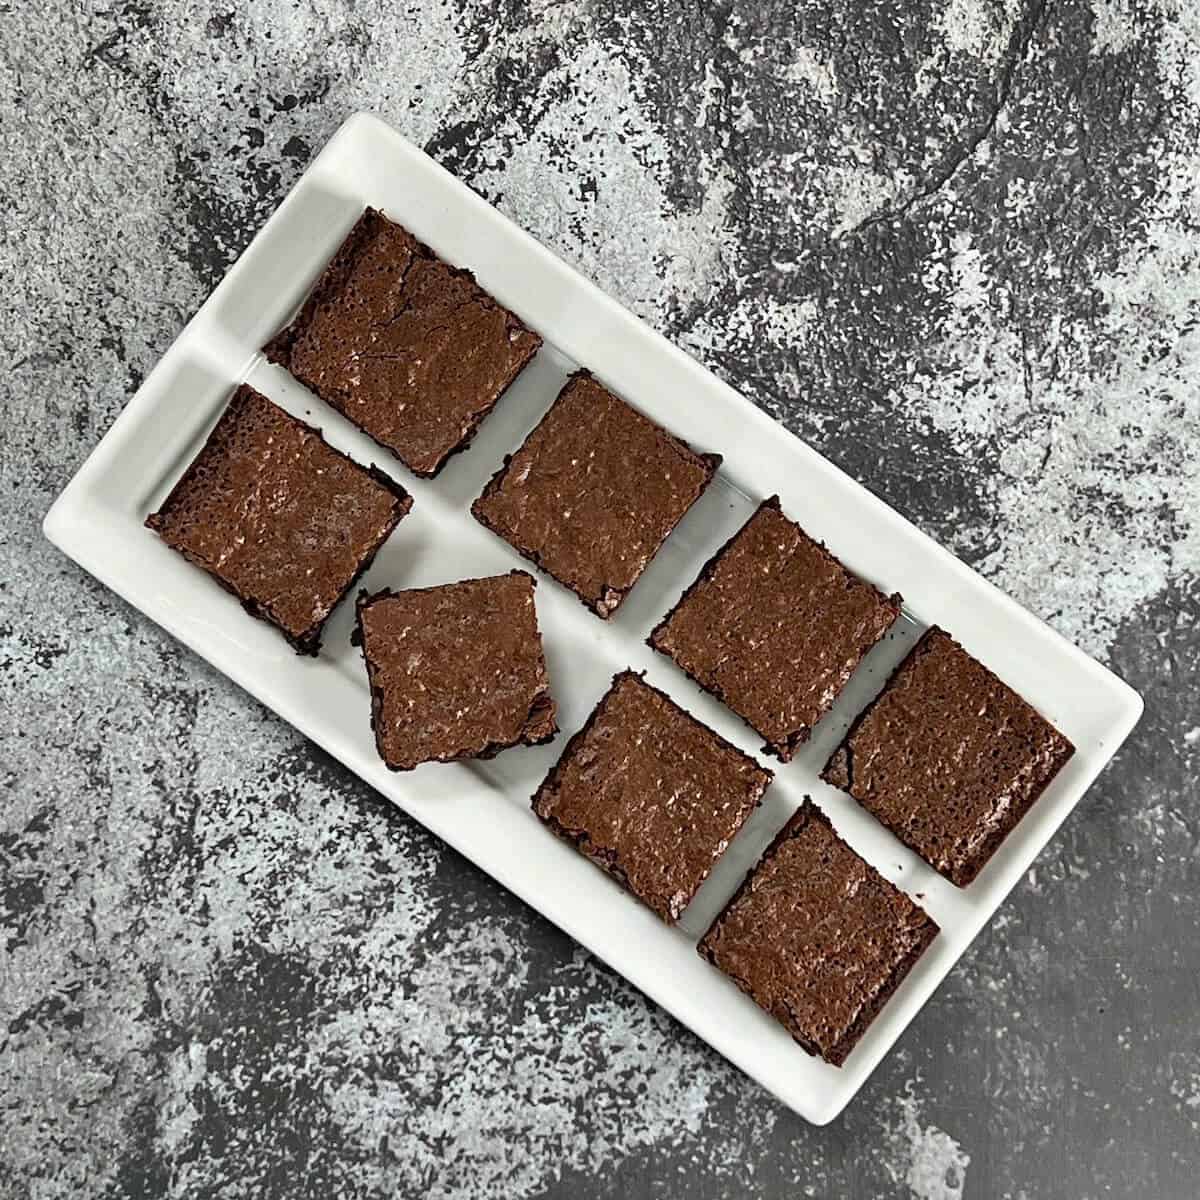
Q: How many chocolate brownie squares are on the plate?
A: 8